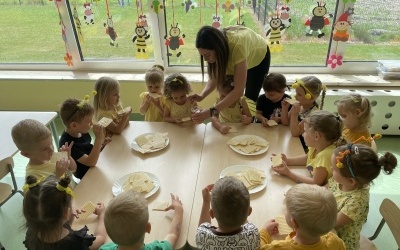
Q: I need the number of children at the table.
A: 15